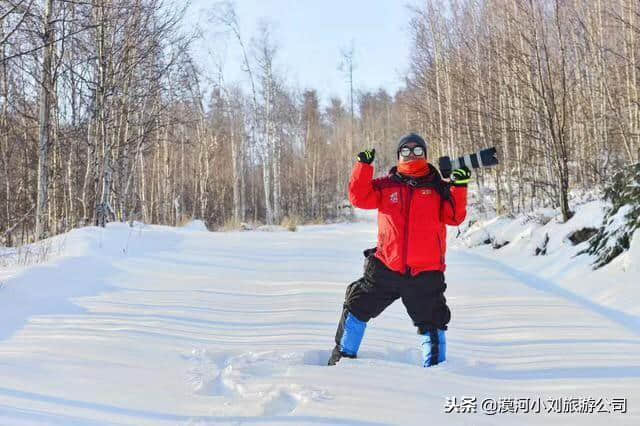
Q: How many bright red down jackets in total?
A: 1